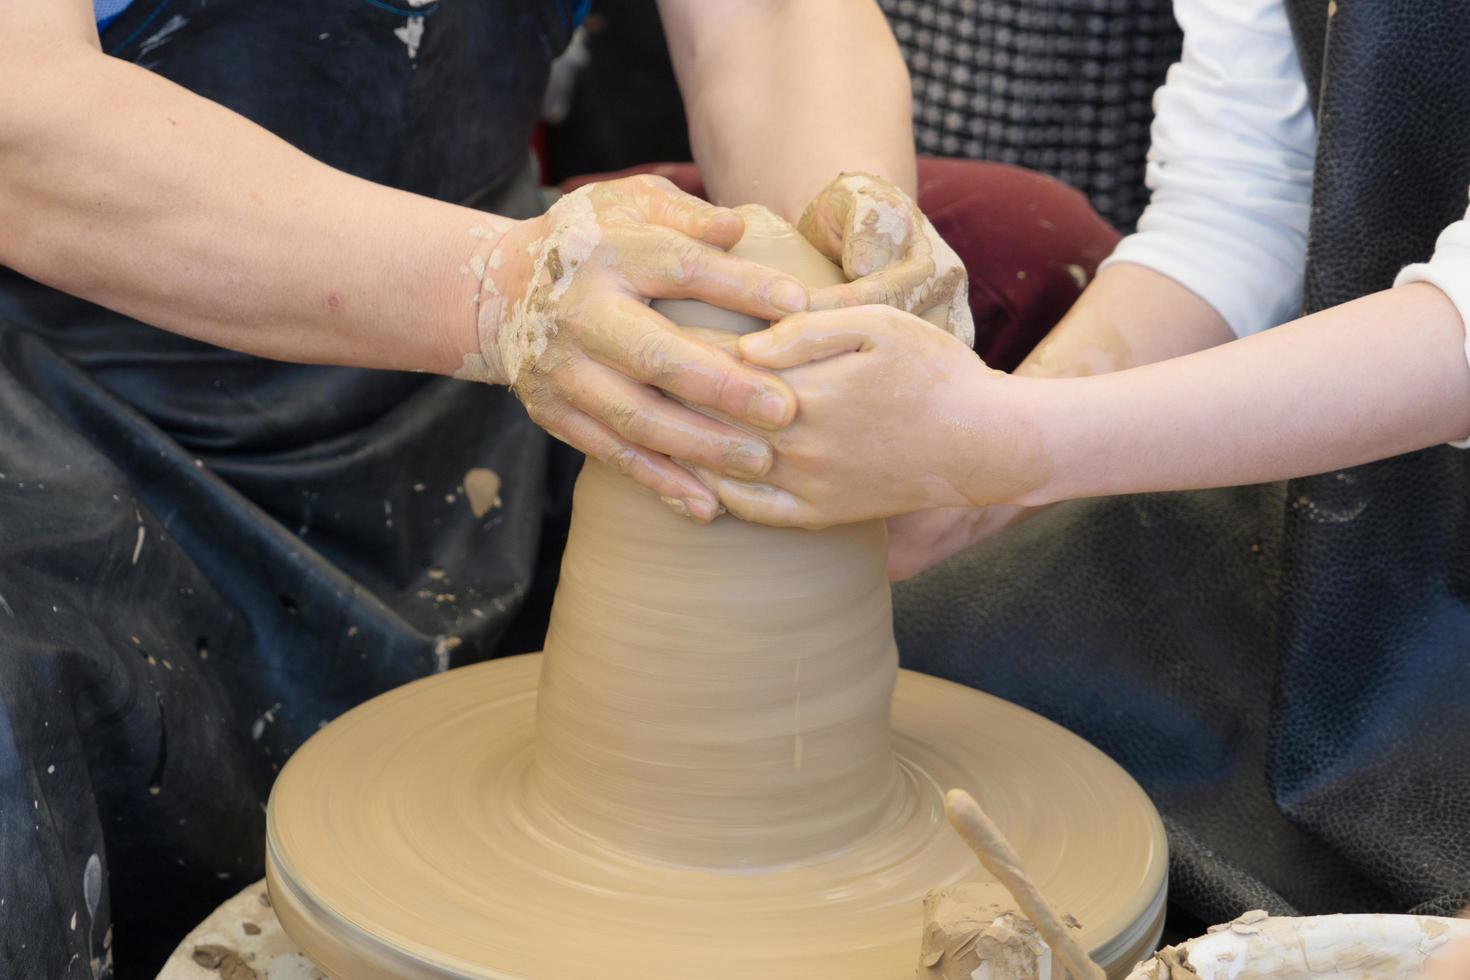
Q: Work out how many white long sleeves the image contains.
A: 2